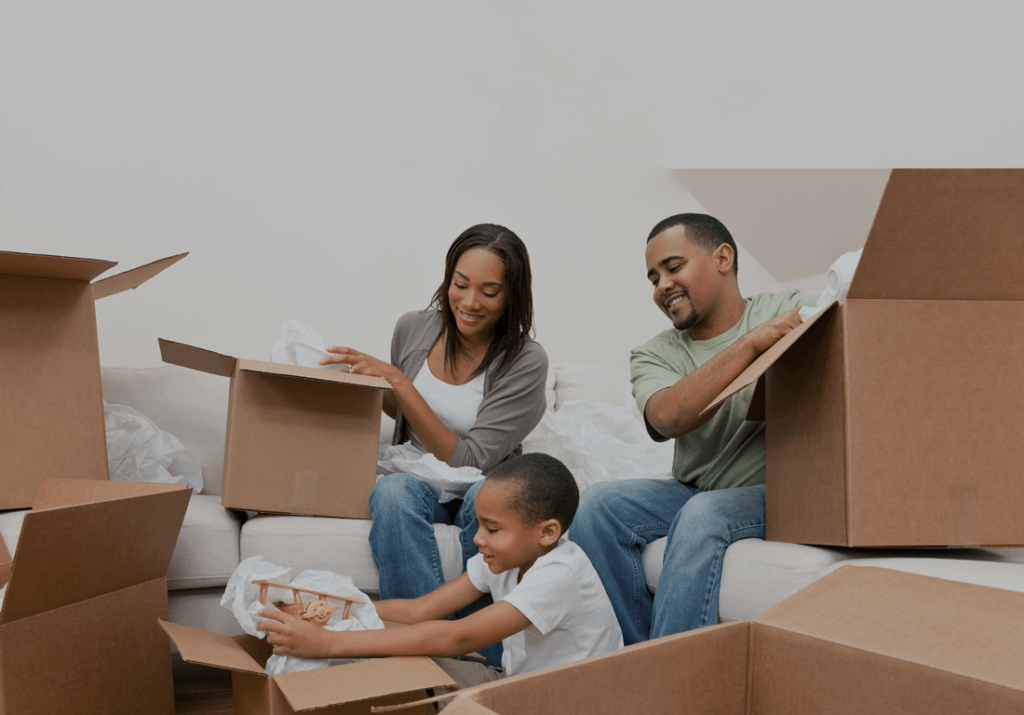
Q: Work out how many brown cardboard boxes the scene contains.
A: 6